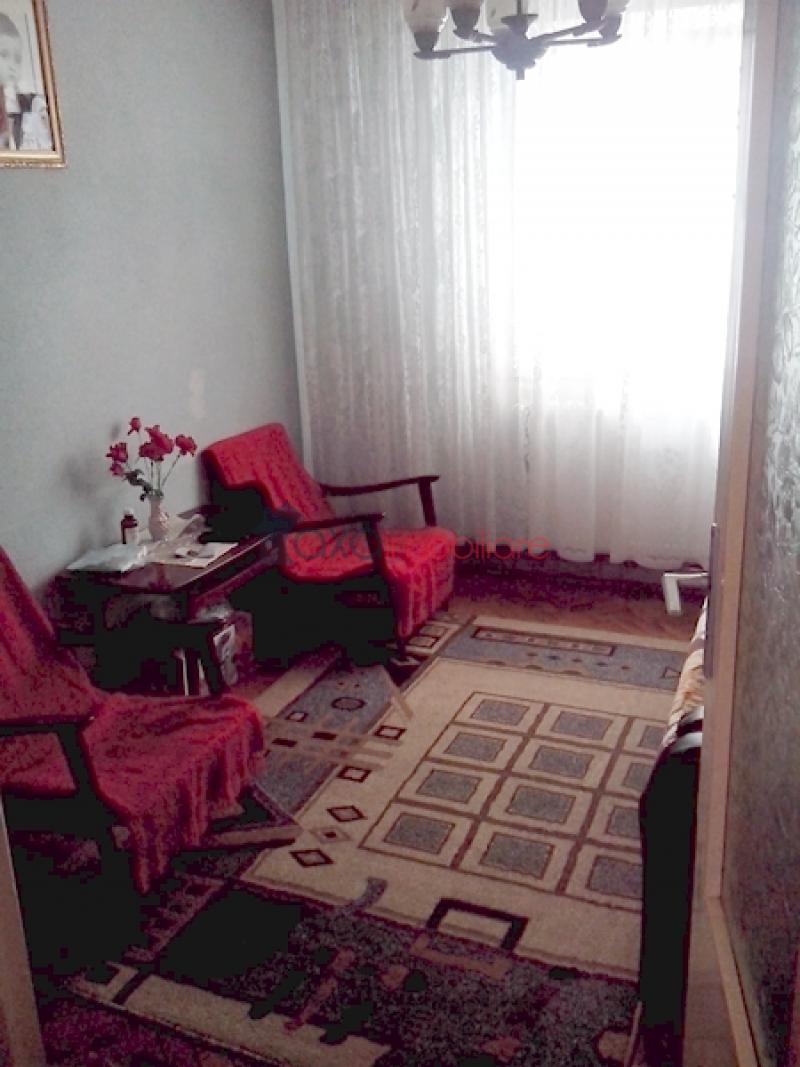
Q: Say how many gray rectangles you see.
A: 12